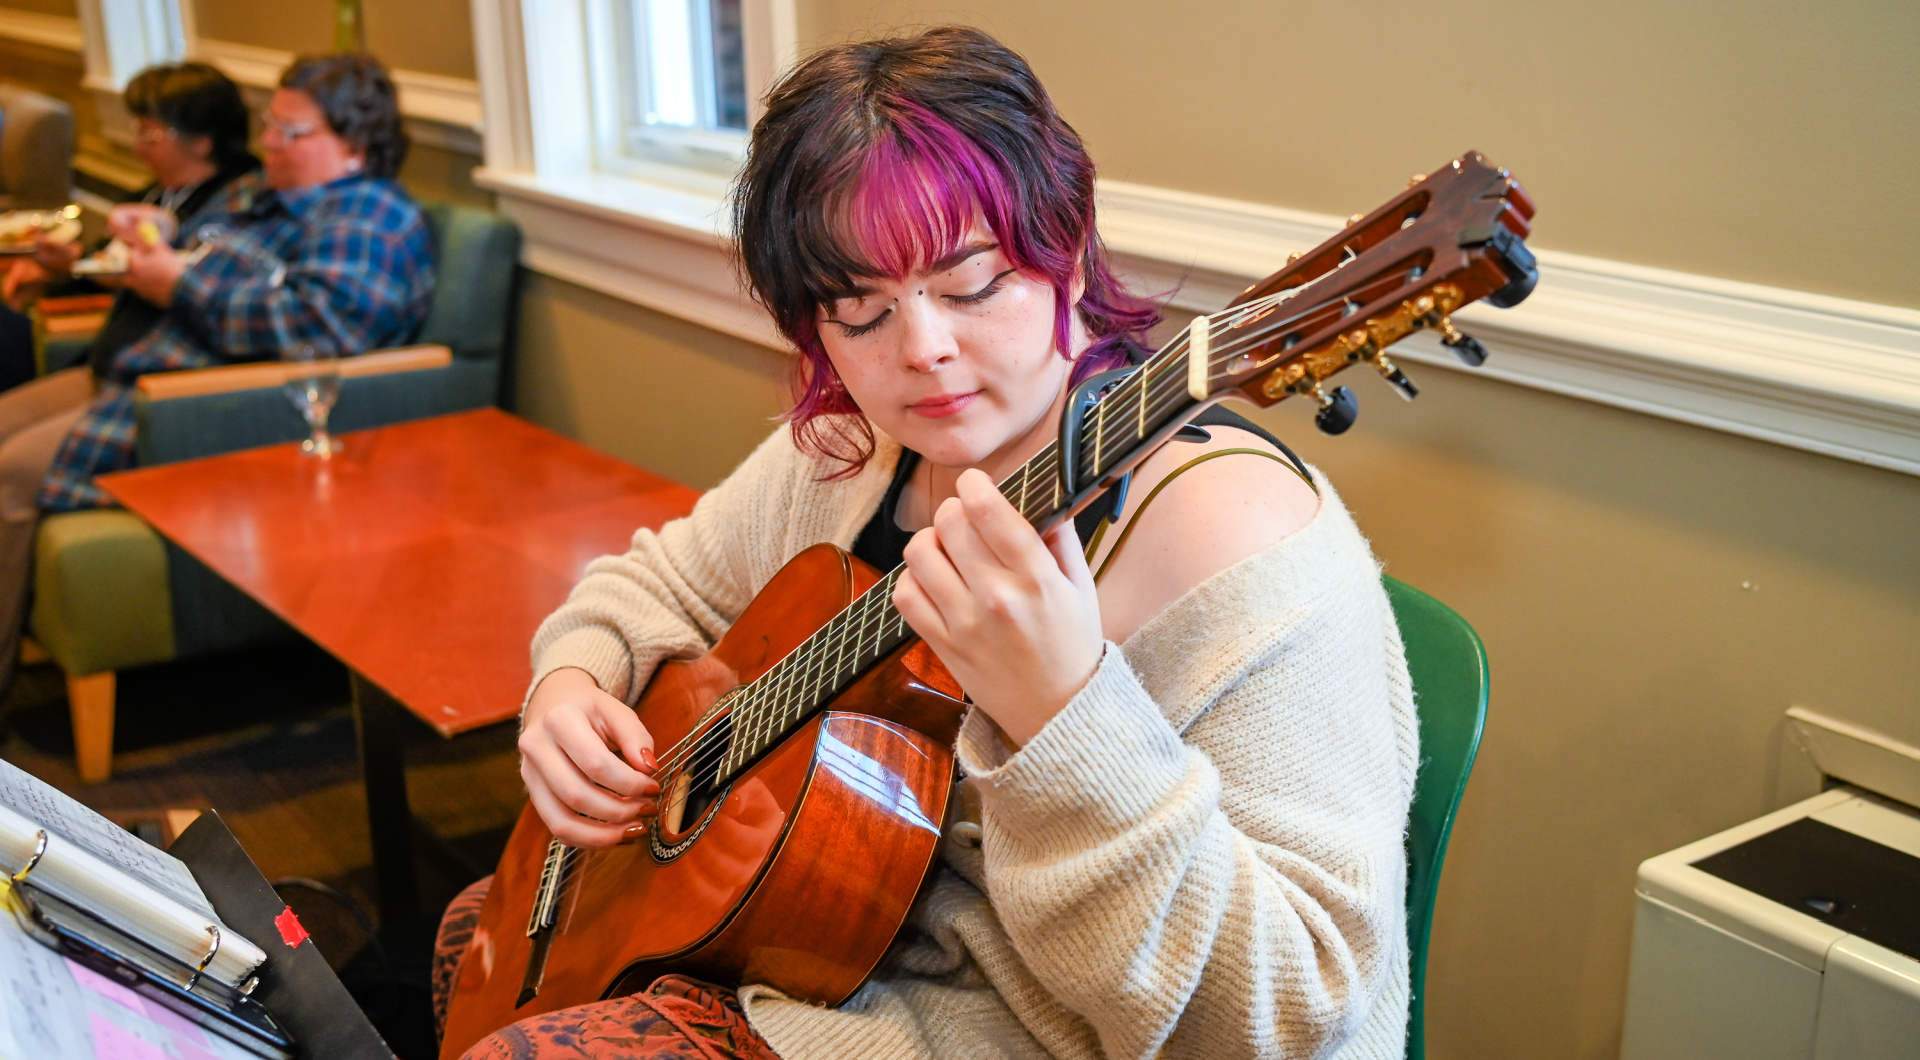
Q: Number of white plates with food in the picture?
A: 2